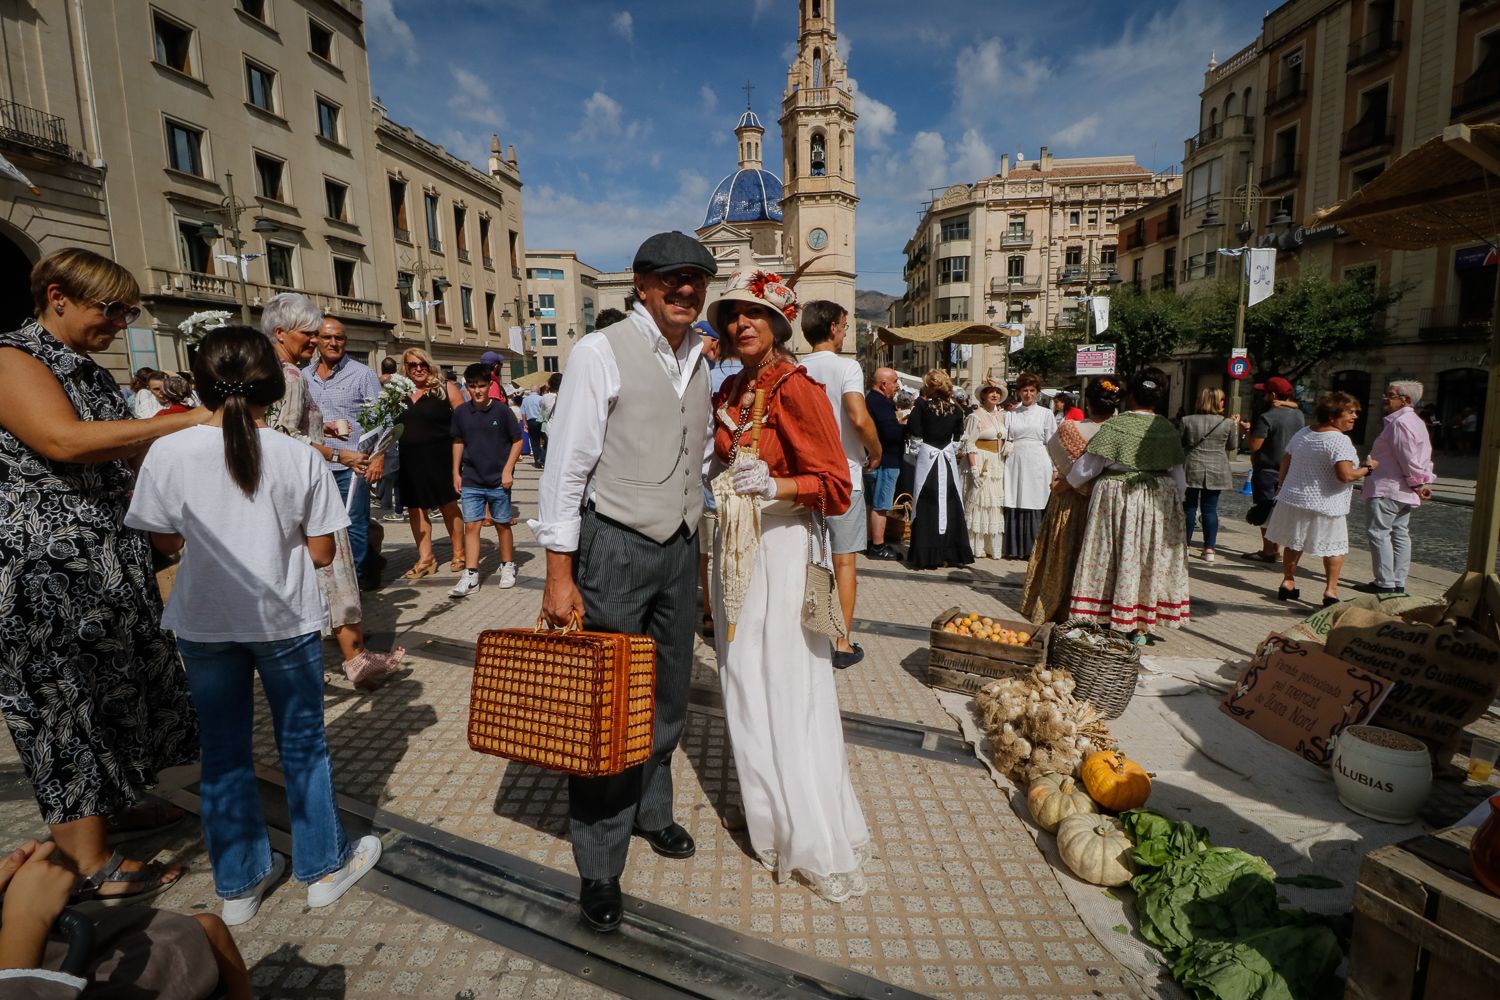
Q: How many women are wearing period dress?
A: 6